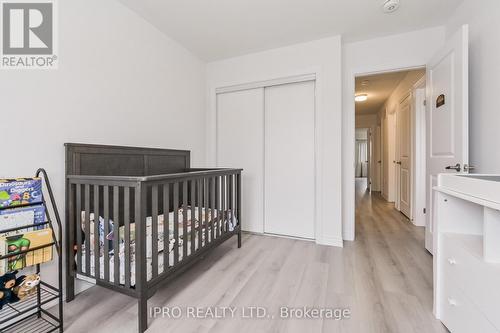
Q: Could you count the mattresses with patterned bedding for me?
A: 1